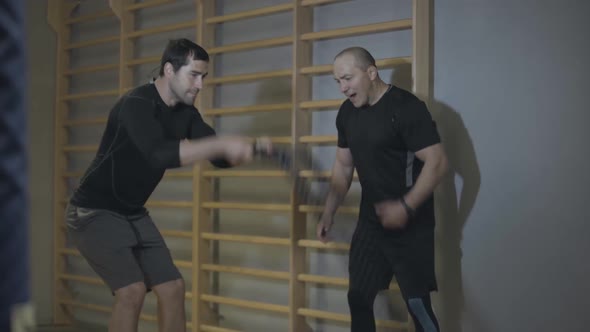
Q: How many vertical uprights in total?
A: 5